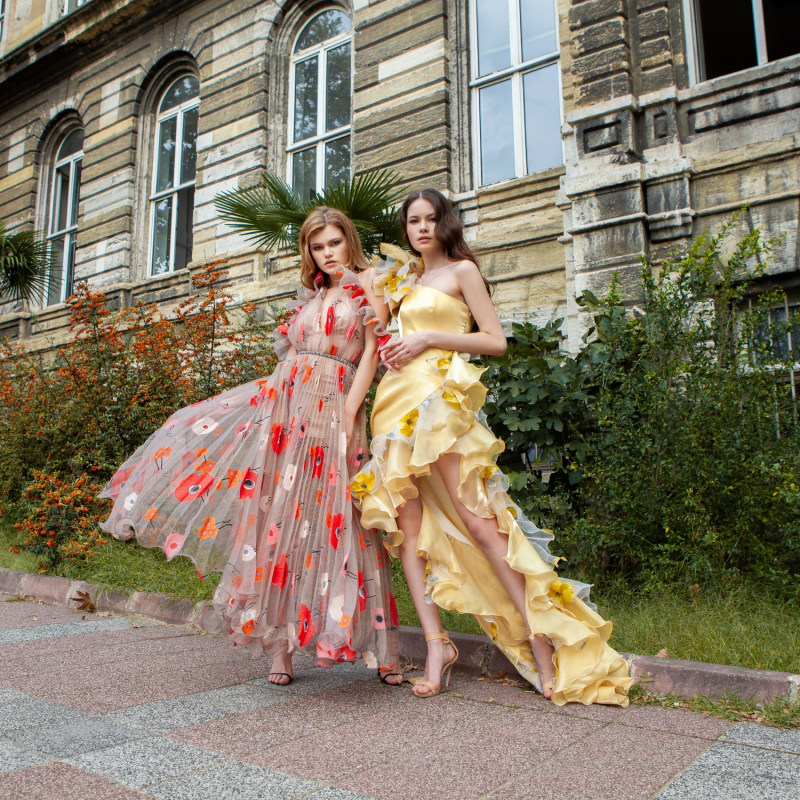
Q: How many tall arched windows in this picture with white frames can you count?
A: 3